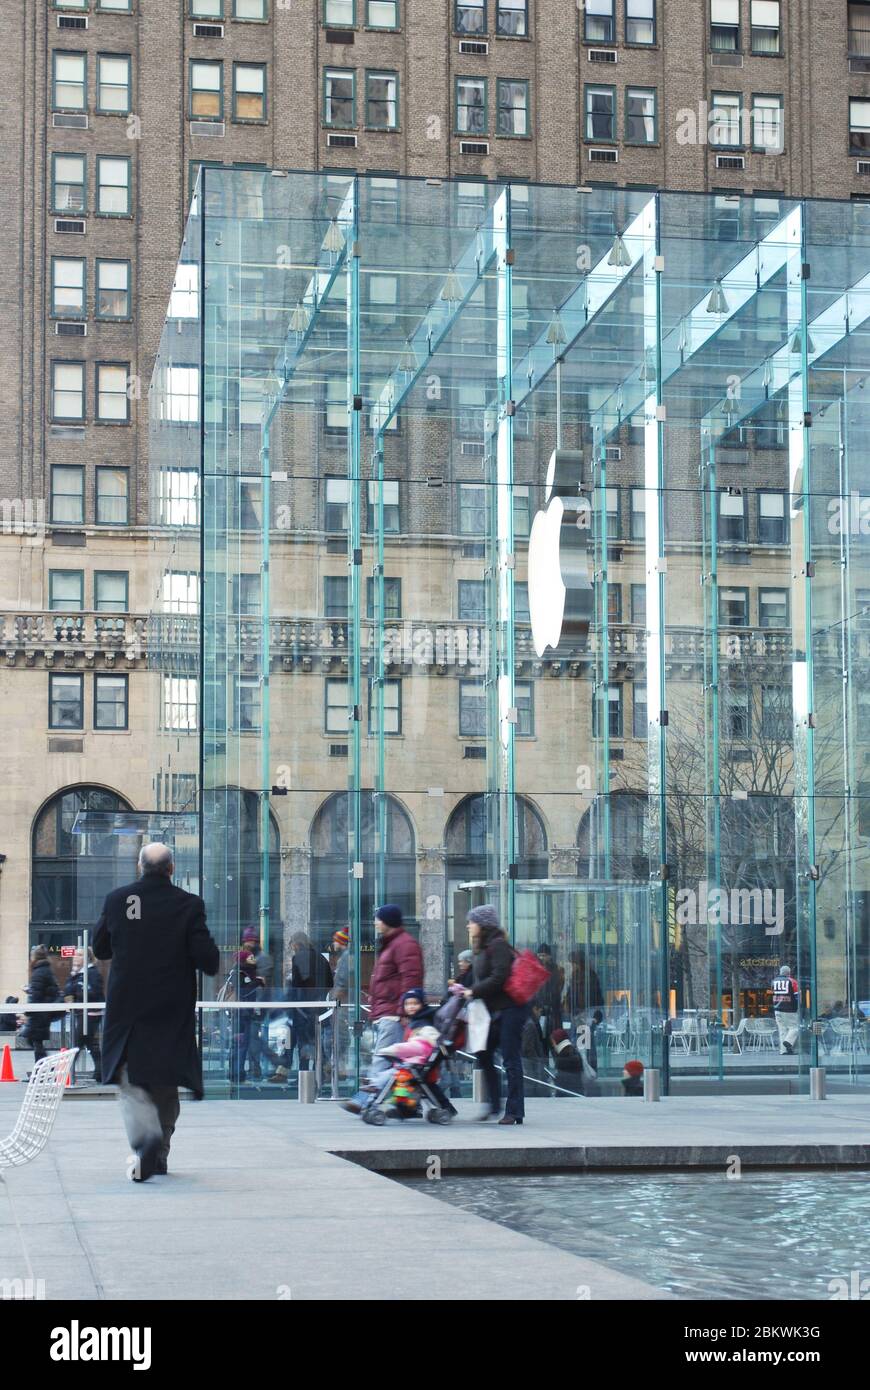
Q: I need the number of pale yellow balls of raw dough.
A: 0